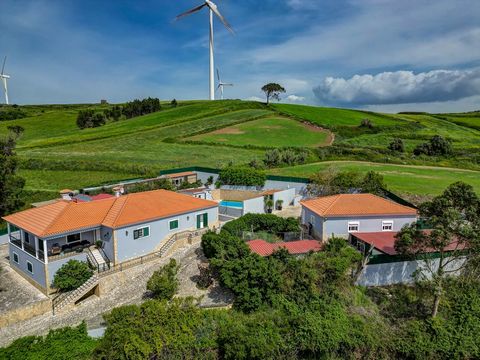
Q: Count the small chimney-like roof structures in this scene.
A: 2